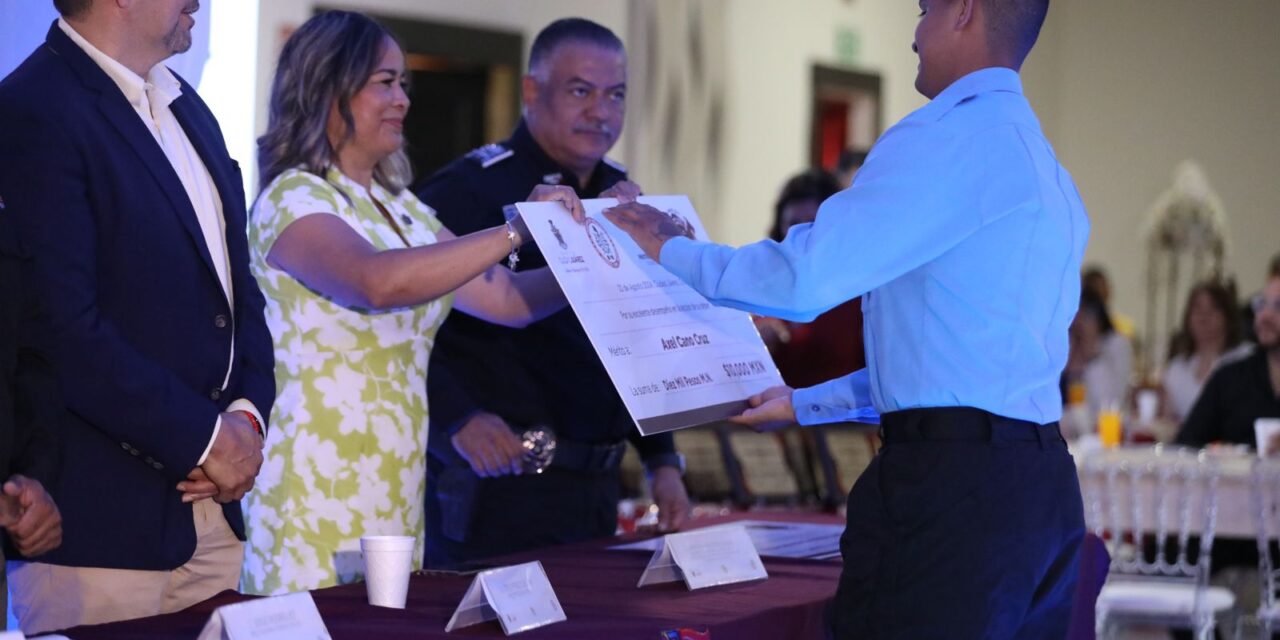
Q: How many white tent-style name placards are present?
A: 3